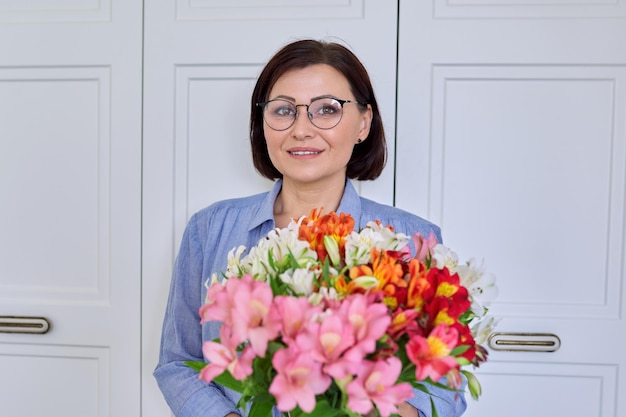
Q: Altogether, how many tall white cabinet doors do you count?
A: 3